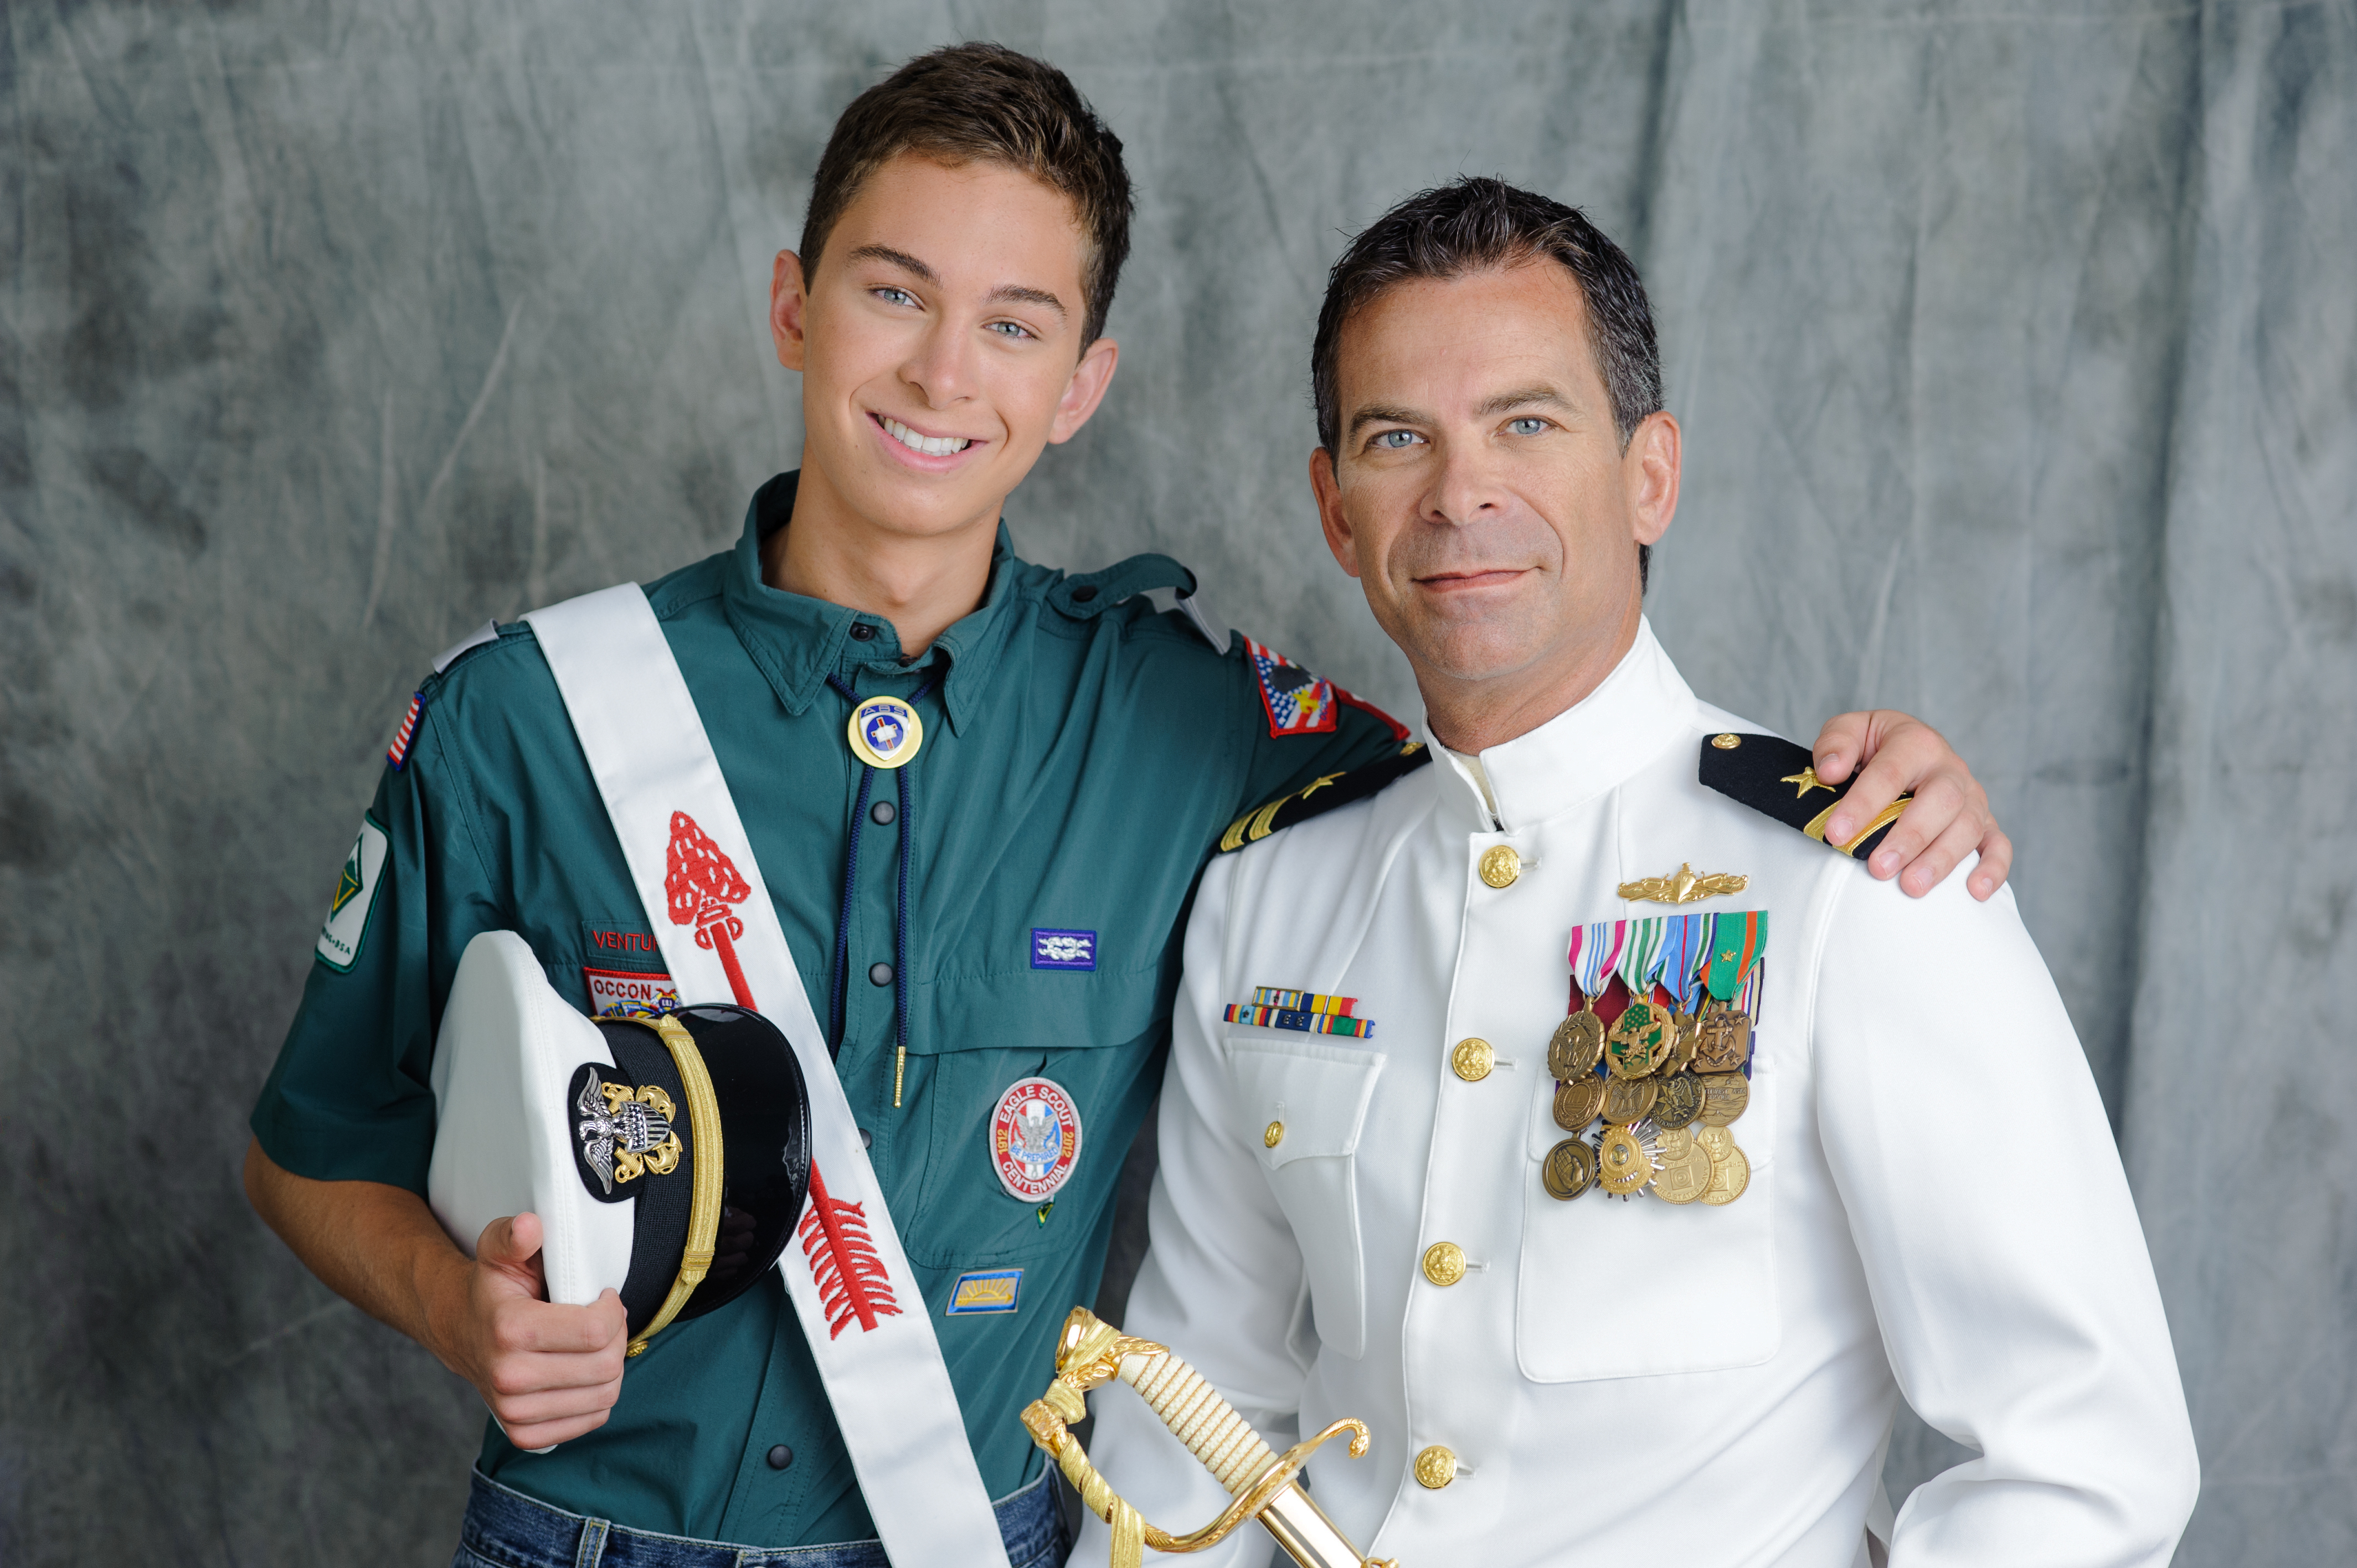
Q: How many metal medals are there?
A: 12